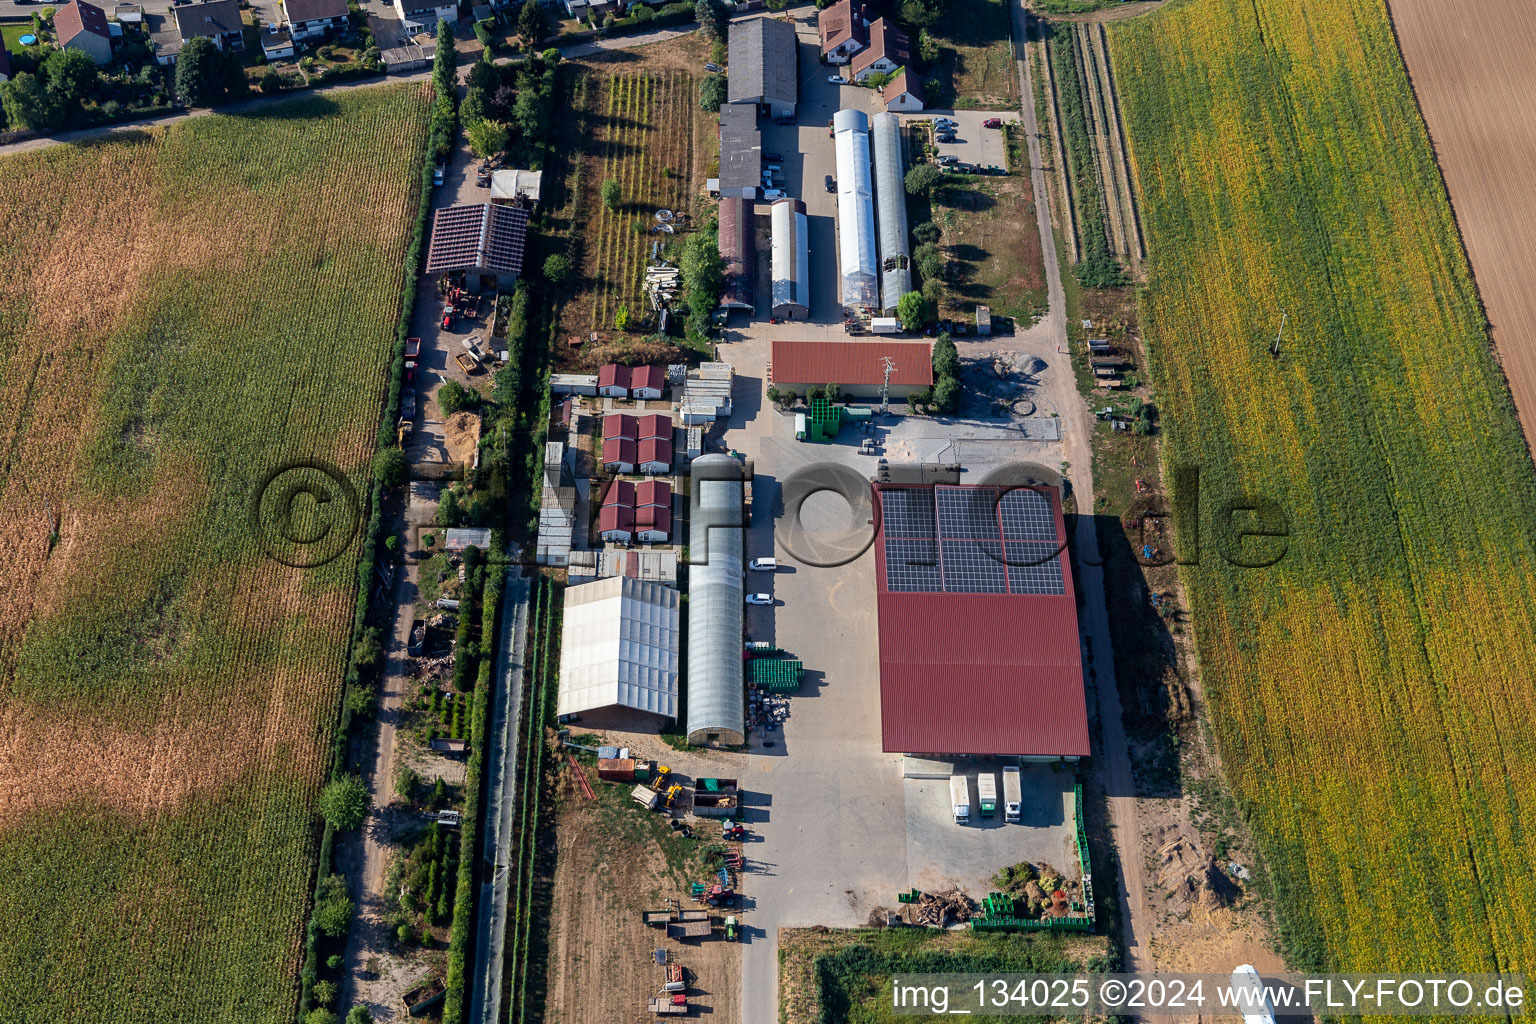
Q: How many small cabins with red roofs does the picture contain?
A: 10